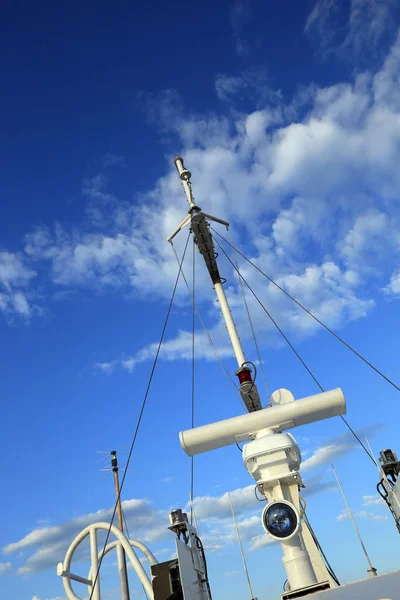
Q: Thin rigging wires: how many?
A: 6